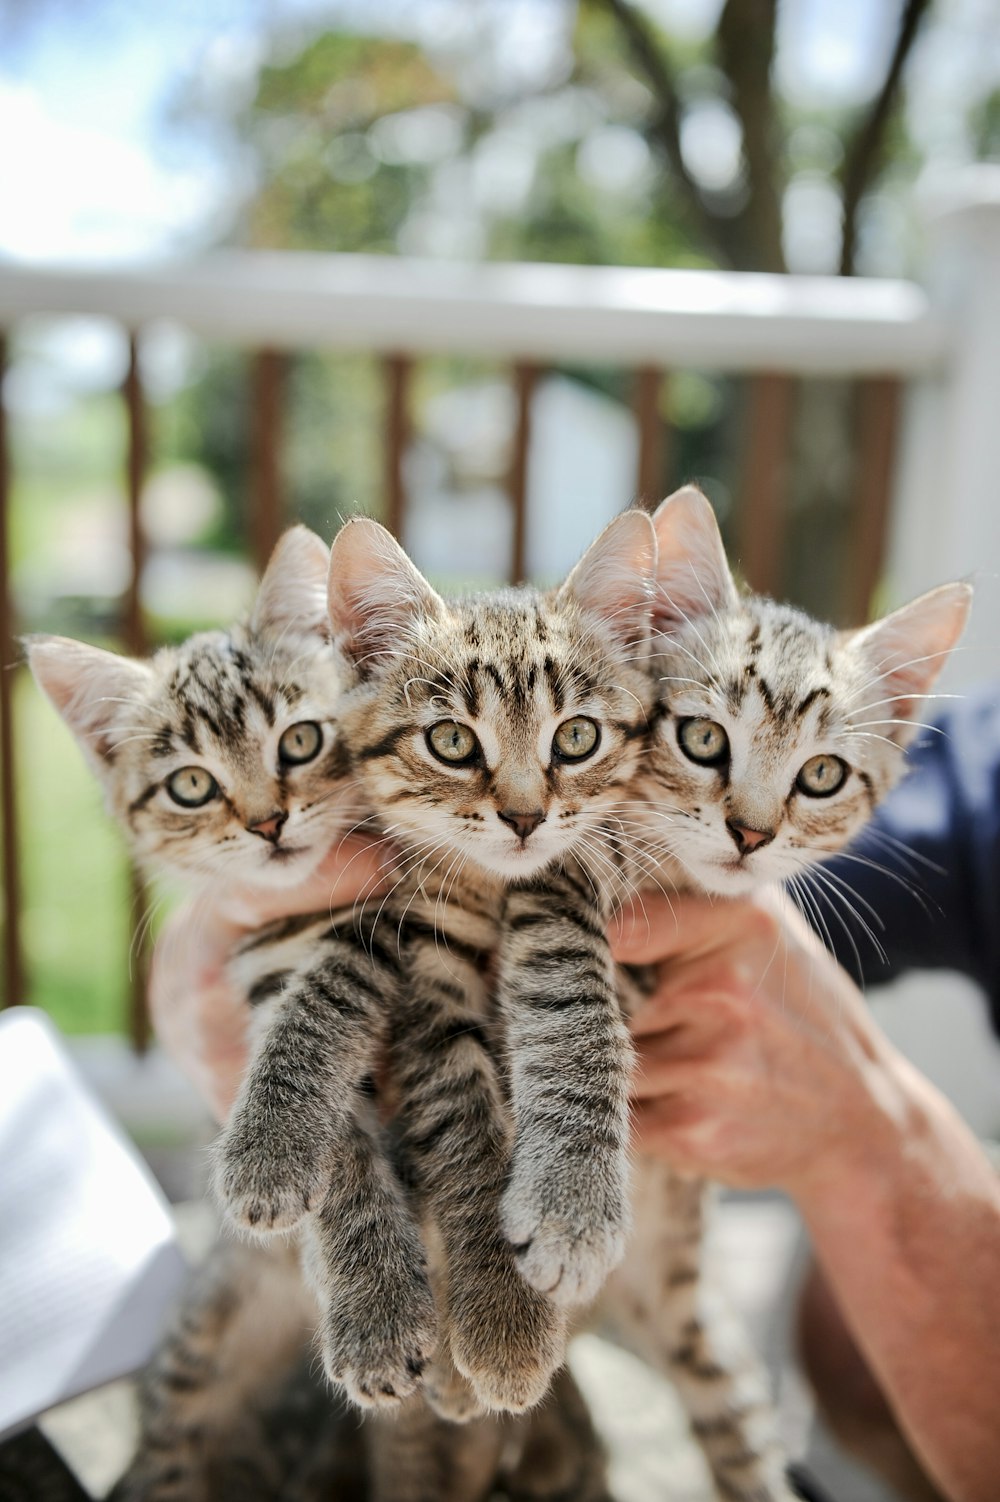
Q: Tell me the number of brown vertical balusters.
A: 8